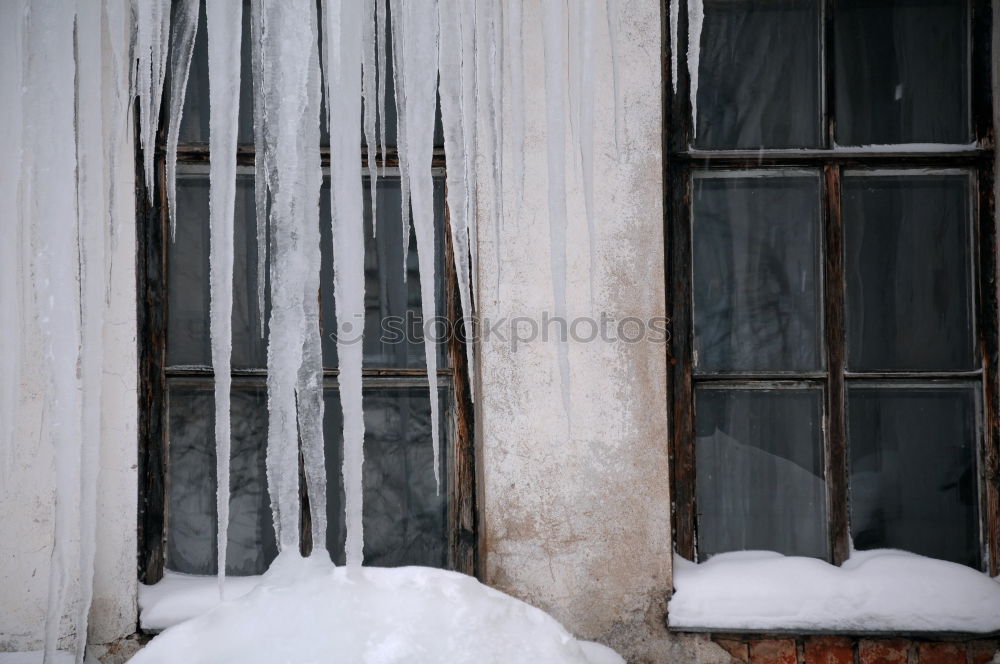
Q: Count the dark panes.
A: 12